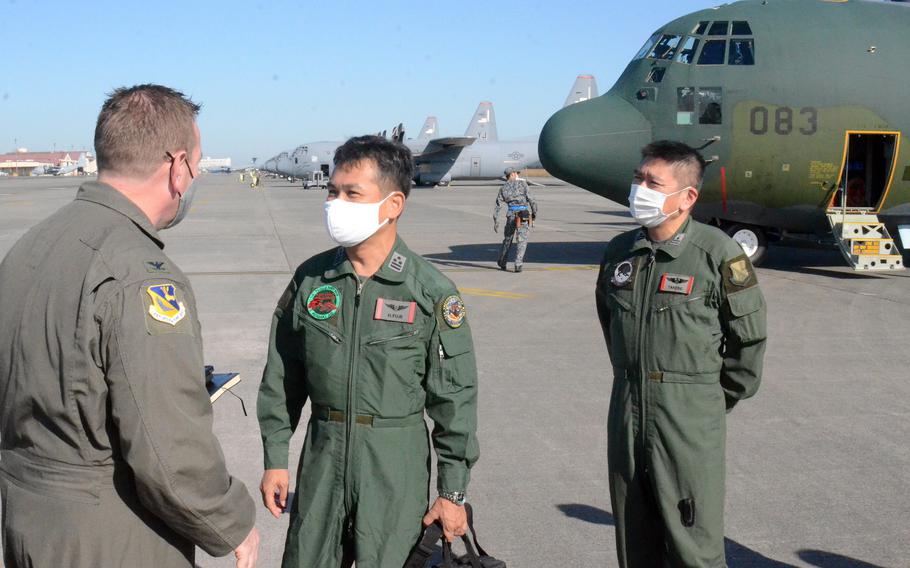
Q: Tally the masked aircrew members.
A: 3